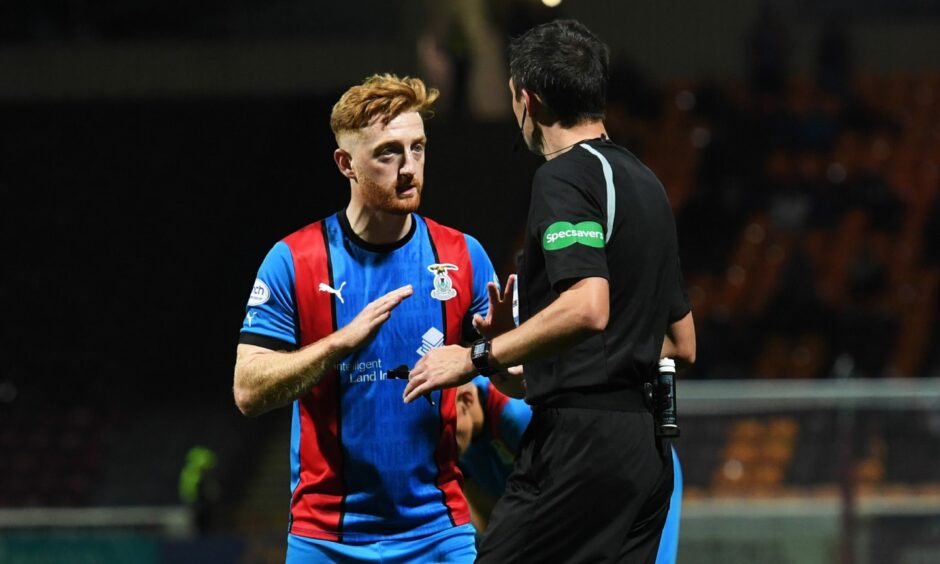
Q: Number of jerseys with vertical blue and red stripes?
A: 2